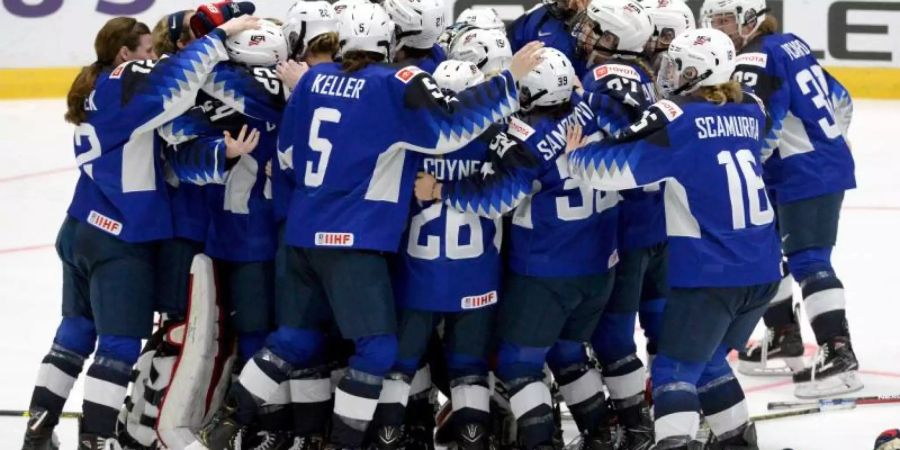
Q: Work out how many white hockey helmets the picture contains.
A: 13